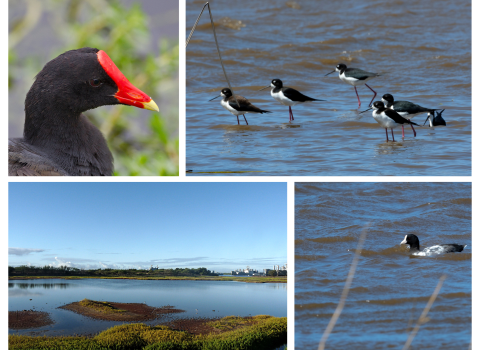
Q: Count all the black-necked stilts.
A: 6